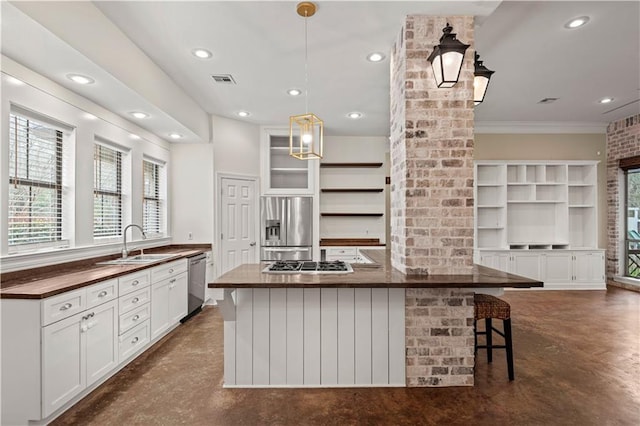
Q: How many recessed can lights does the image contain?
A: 10